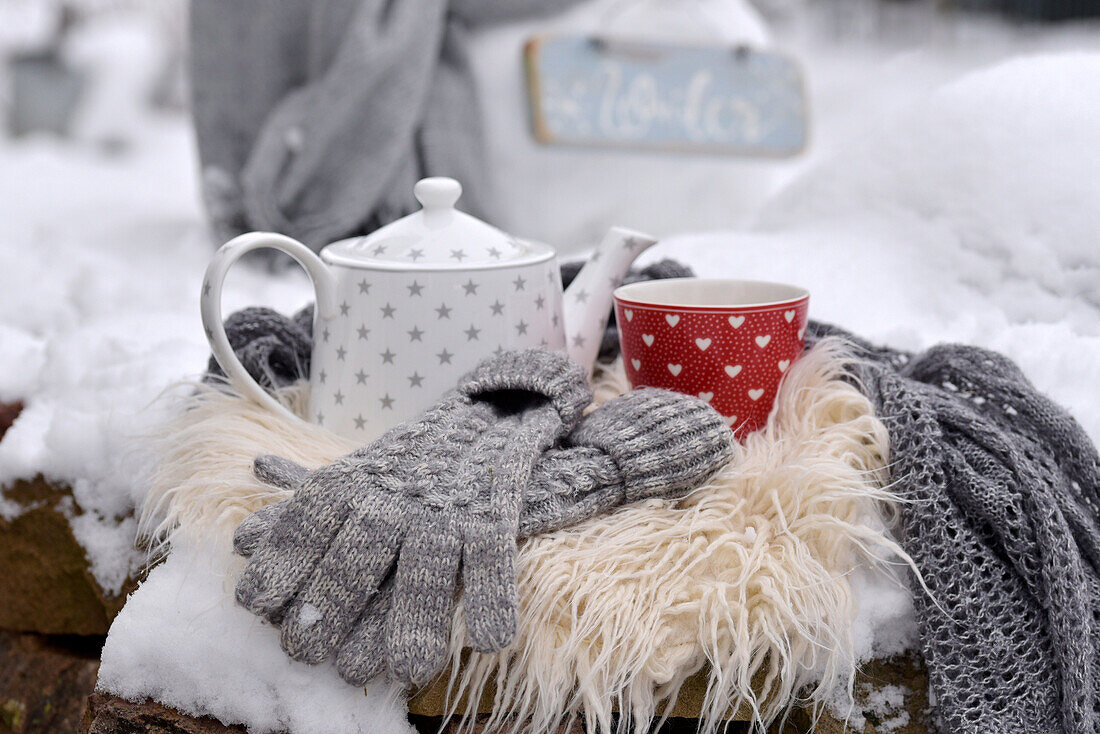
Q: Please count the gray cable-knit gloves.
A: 2